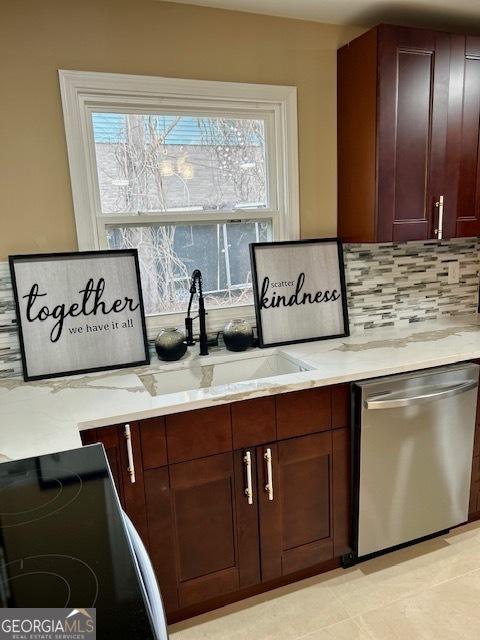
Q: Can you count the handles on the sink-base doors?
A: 2